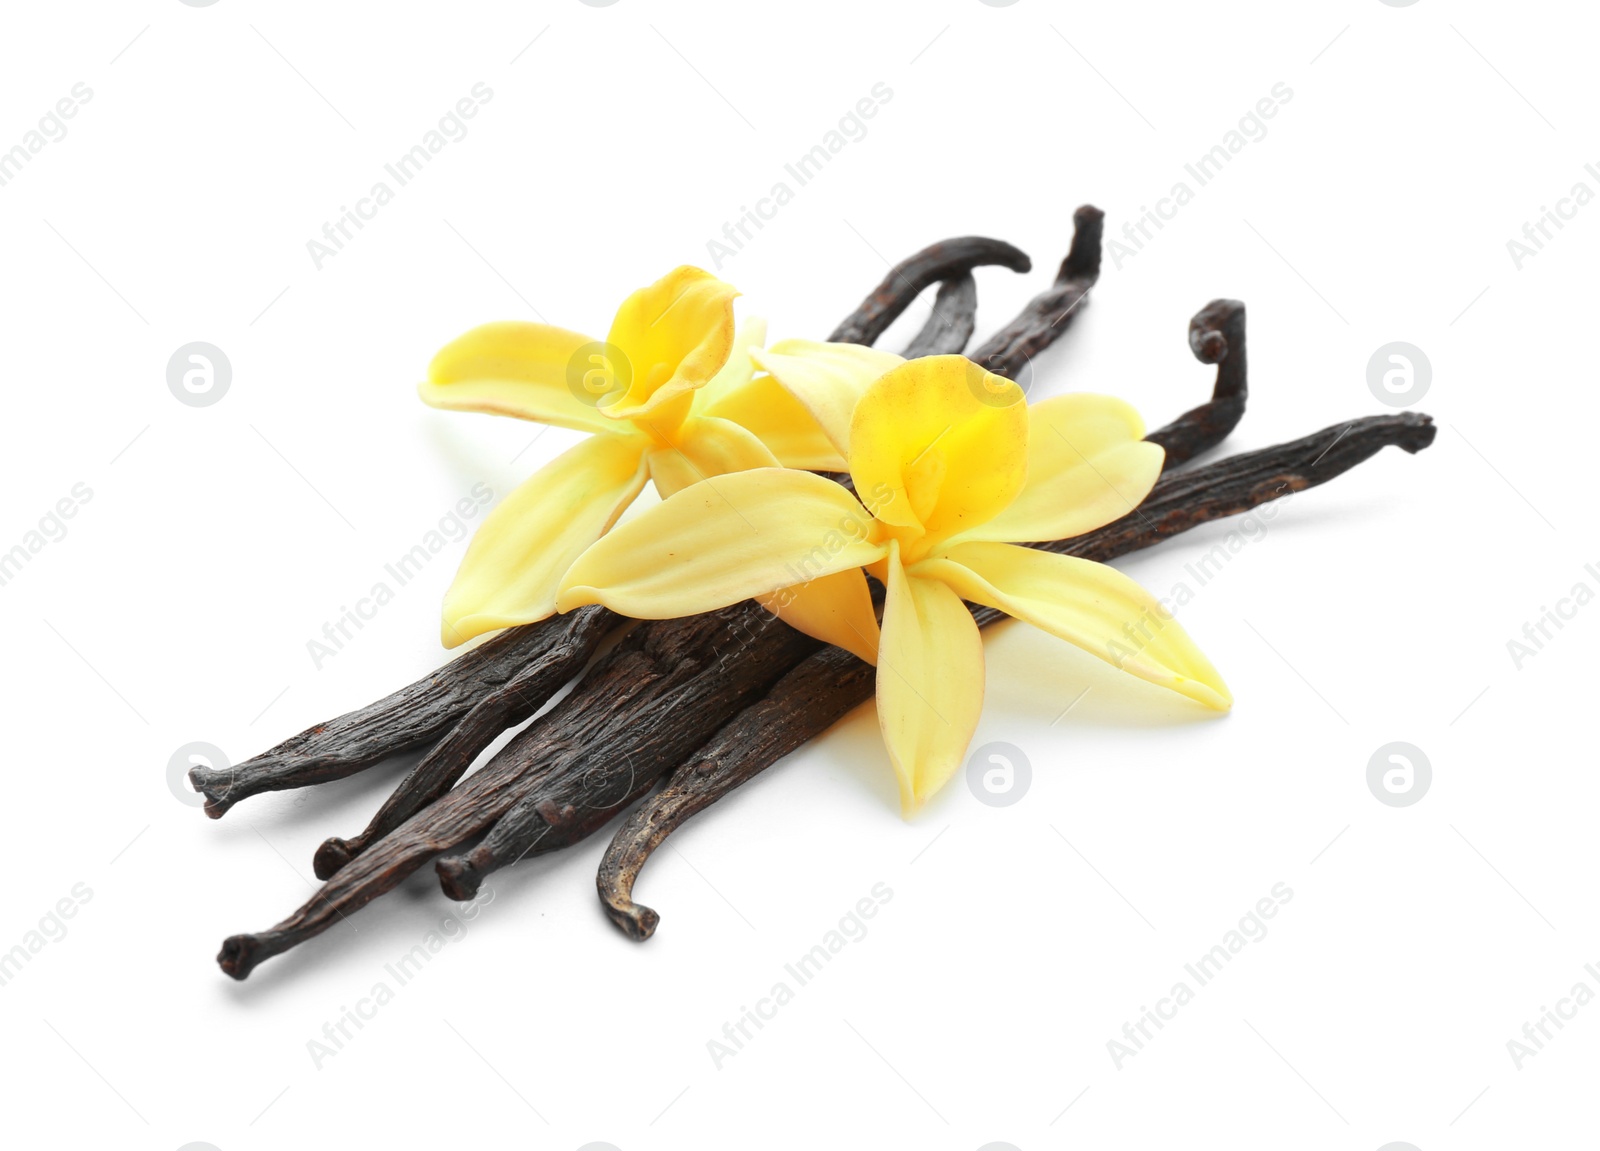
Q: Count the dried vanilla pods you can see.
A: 5